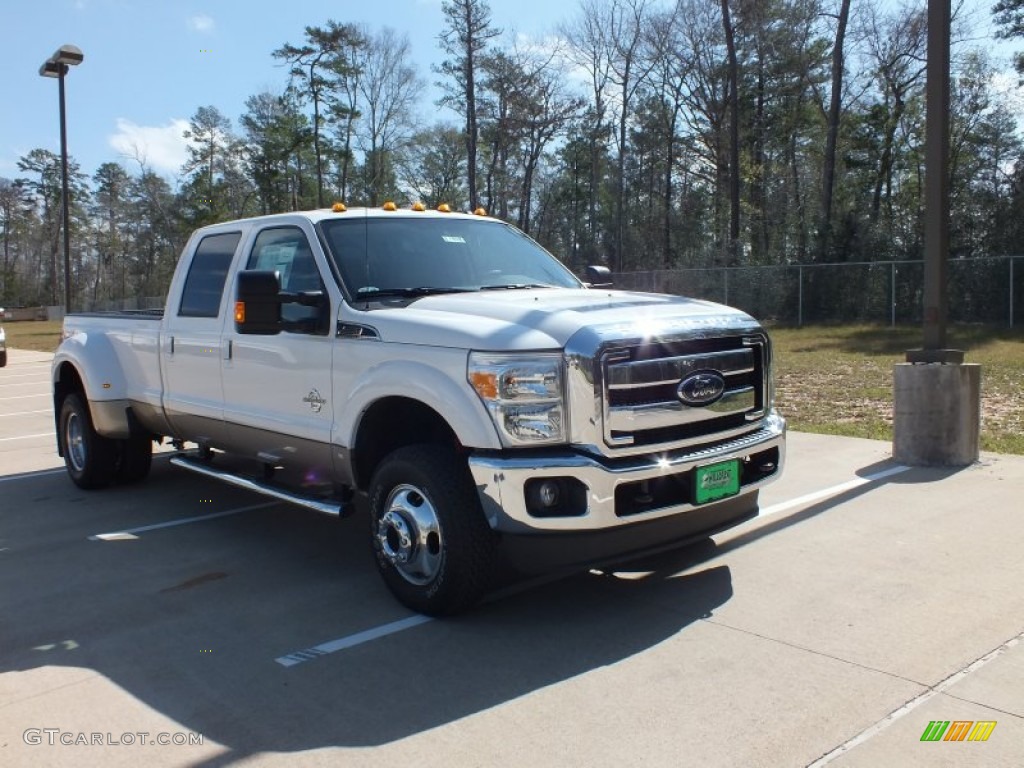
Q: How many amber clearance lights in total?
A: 5